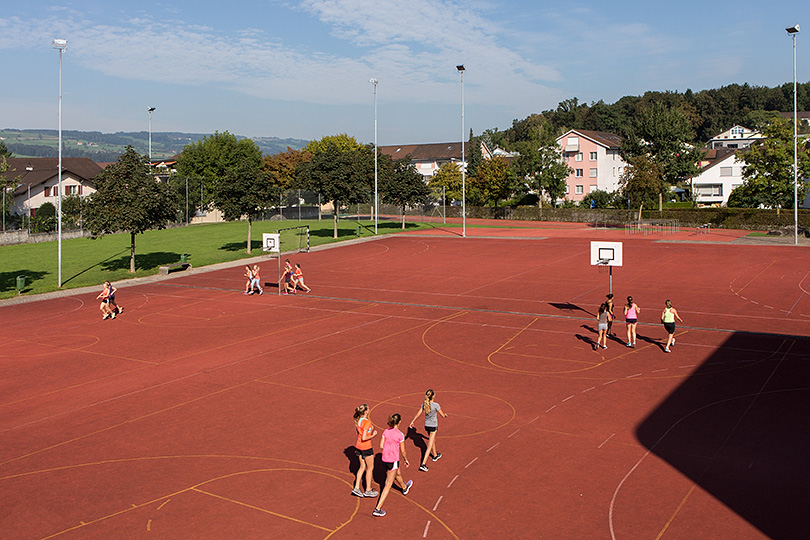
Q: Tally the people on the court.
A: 14